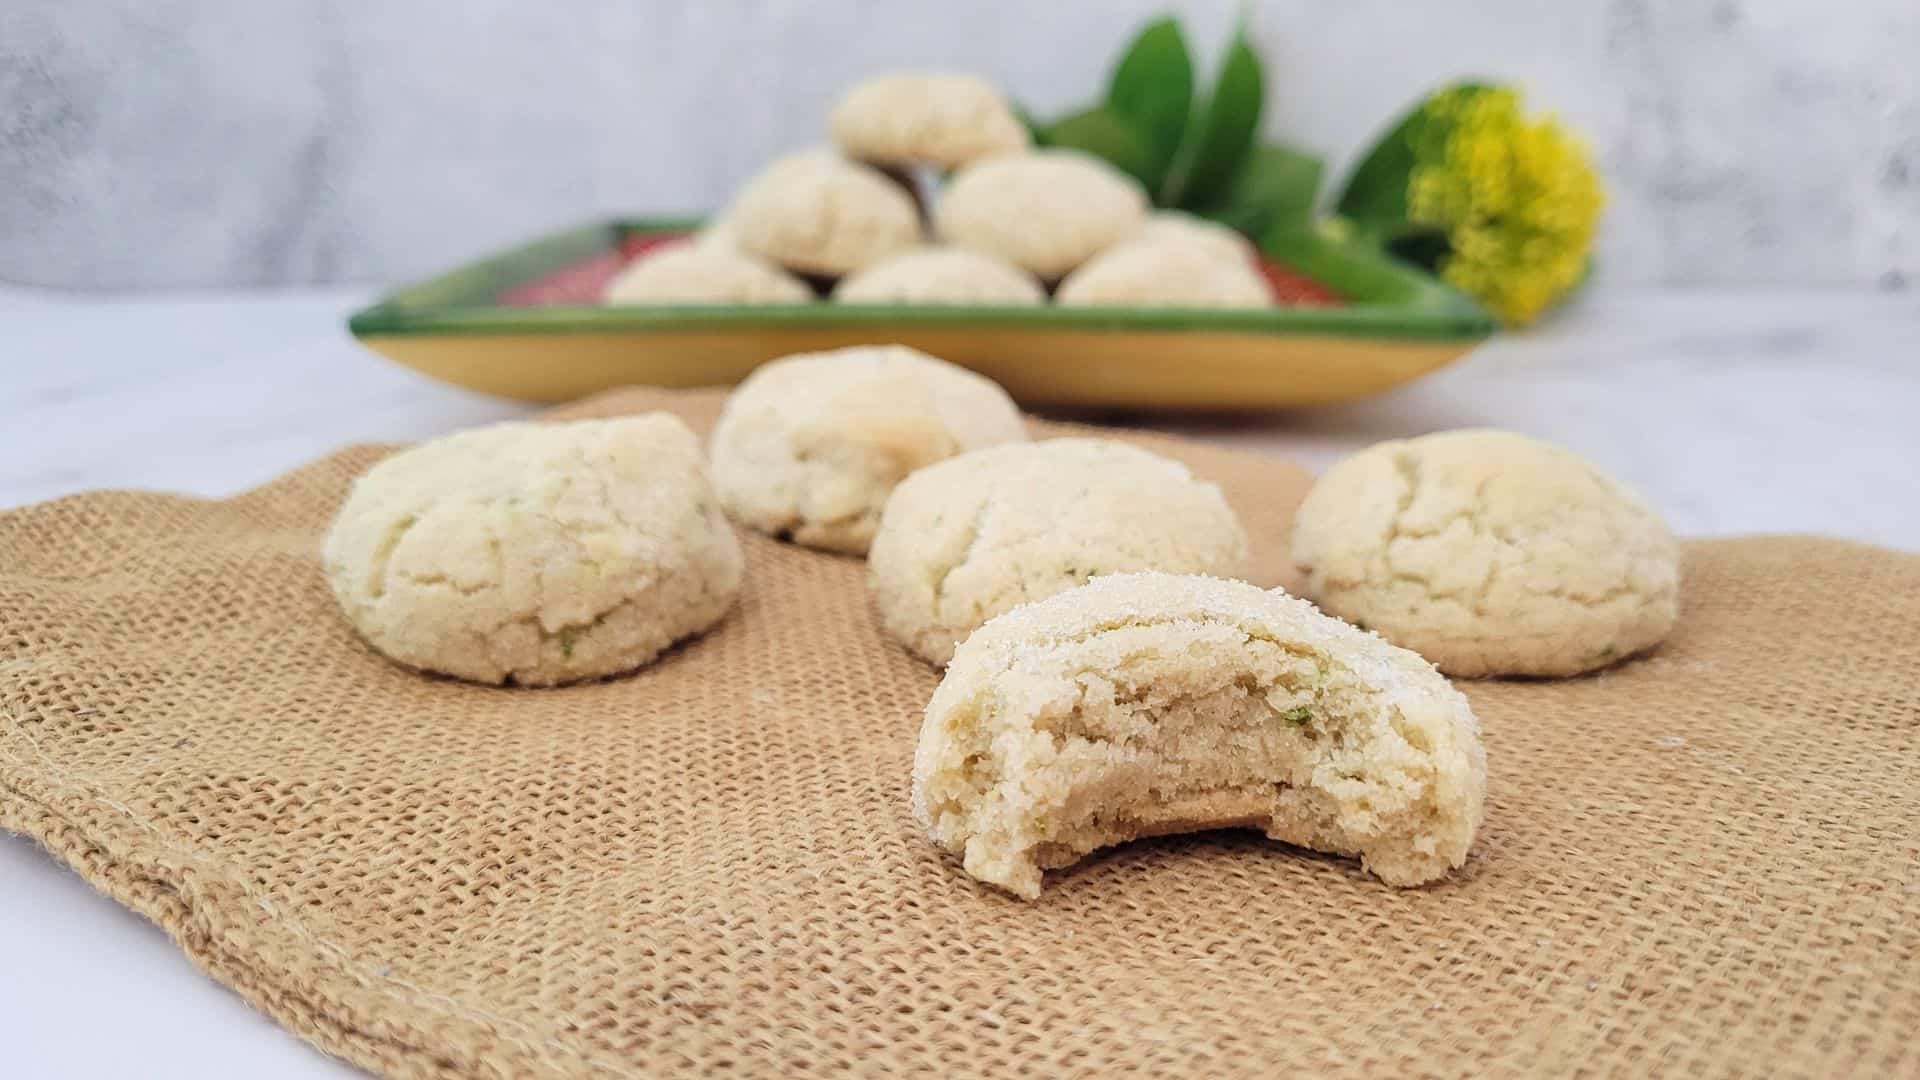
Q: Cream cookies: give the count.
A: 13